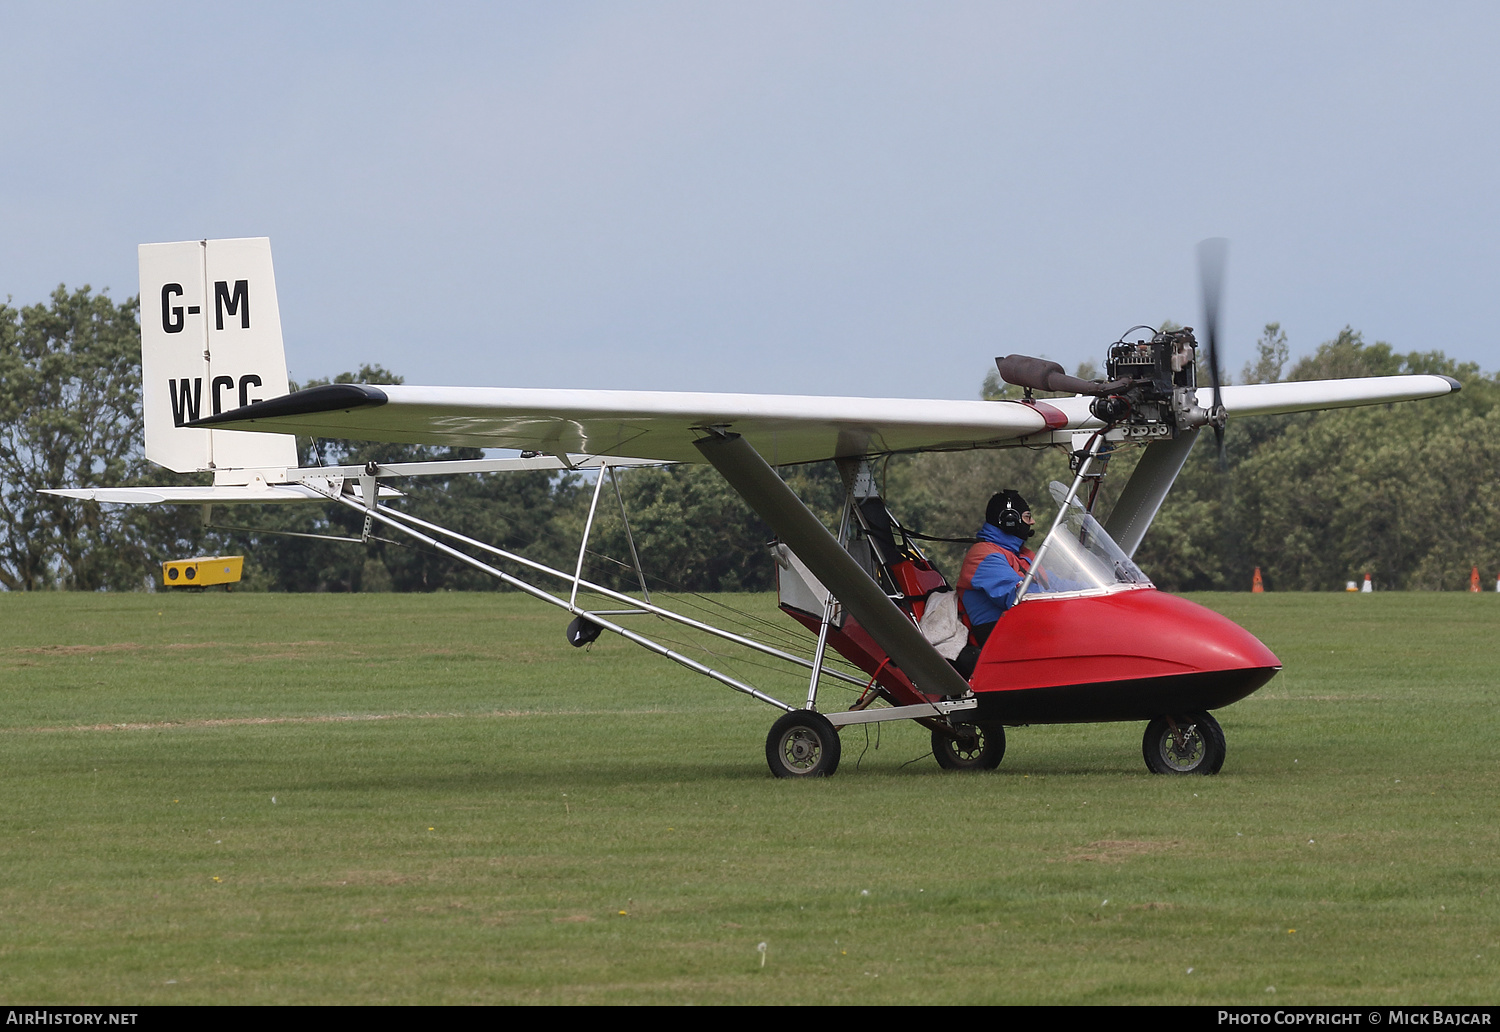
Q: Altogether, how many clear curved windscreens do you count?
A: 1